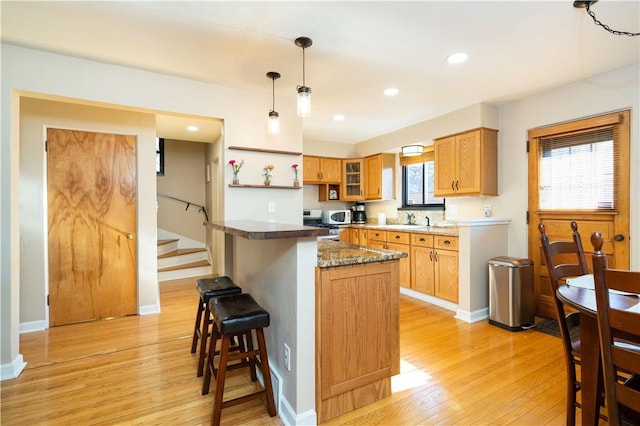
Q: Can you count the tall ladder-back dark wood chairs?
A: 2